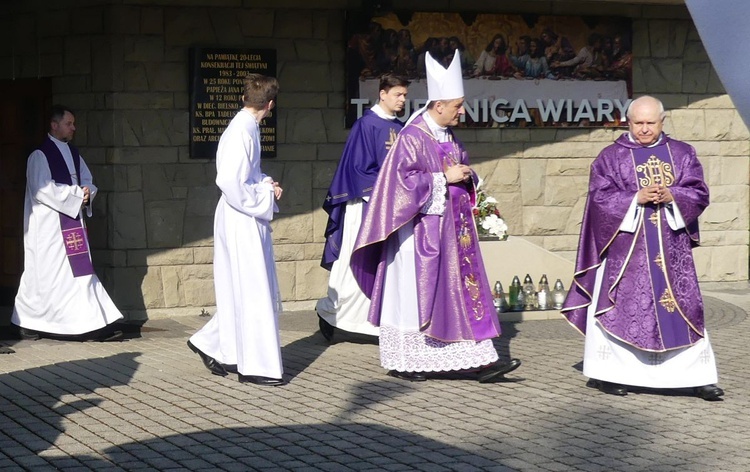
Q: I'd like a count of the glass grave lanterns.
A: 5